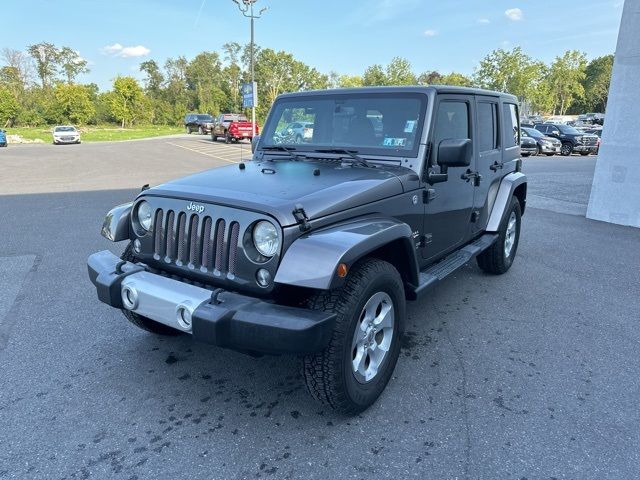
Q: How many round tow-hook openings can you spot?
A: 2